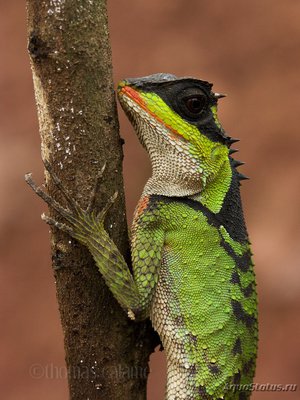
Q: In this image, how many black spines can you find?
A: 5